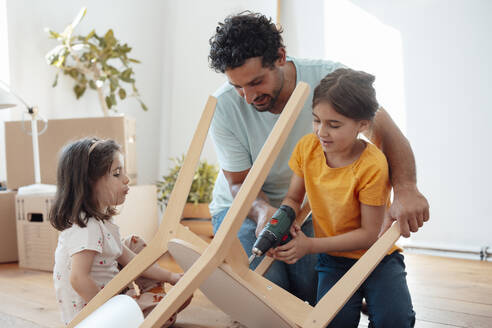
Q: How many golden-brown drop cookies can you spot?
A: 0